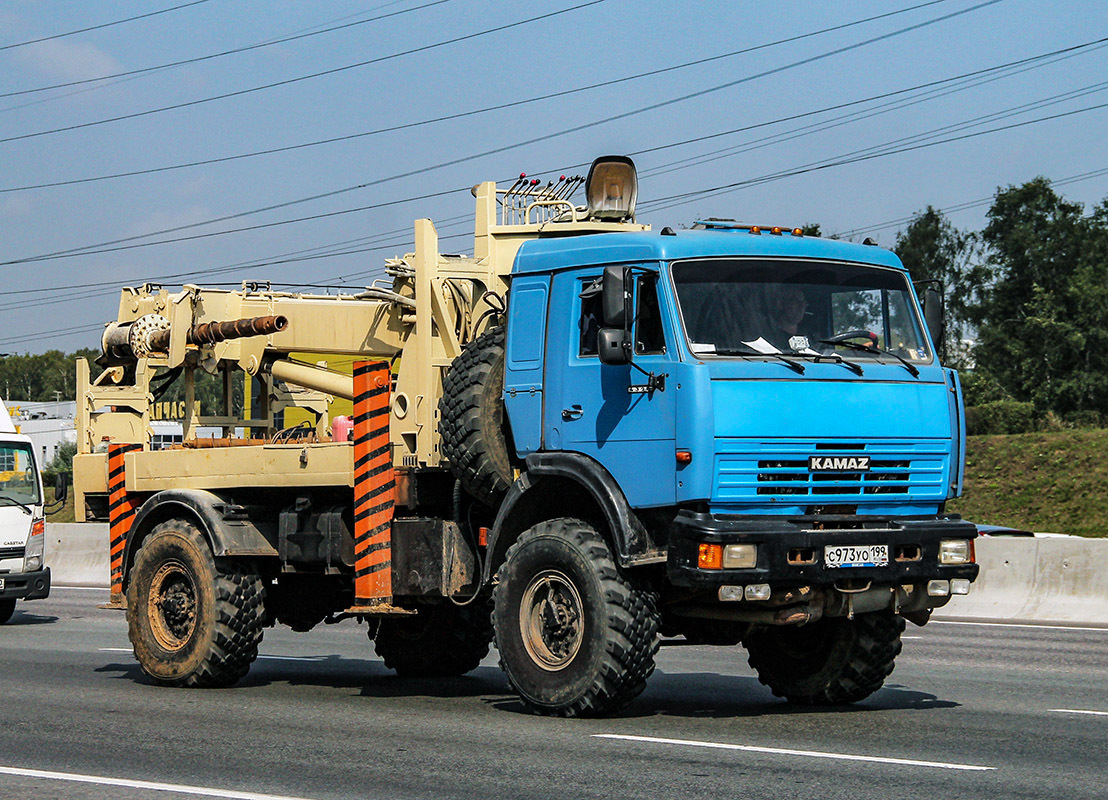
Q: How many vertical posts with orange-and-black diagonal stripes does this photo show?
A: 2